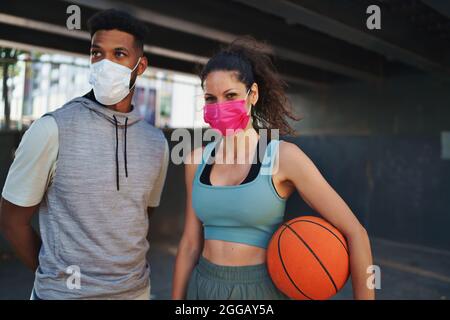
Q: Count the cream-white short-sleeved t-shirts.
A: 1